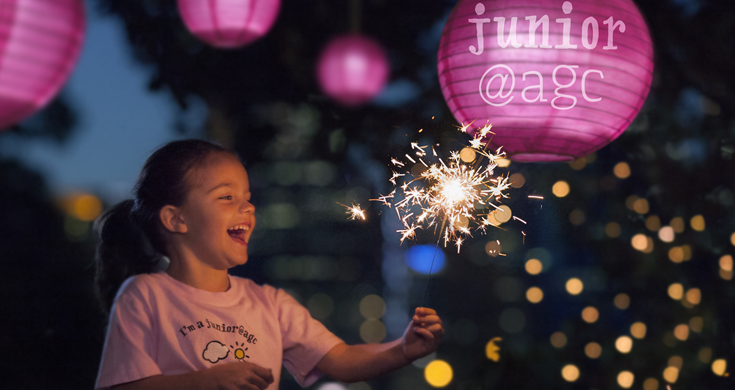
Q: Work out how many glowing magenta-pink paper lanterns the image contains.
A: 4